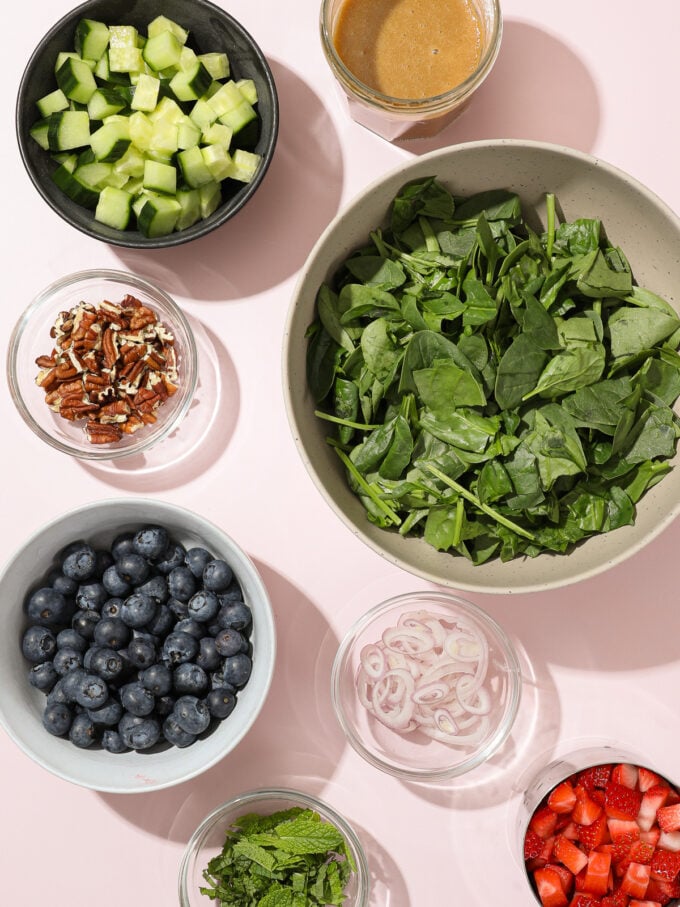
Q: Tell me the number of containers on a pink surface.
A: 8